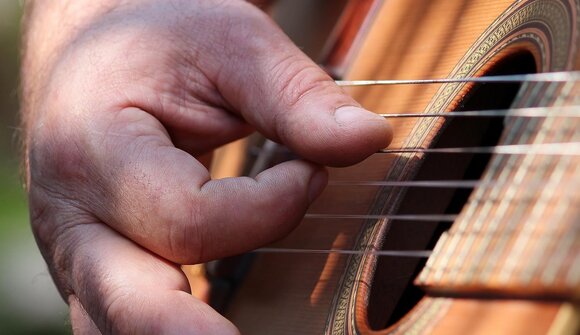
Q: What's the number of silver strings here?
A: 6